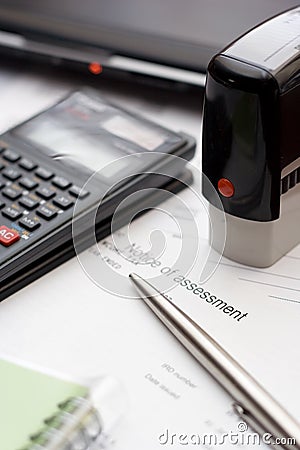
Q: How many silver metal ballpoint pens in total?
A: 1